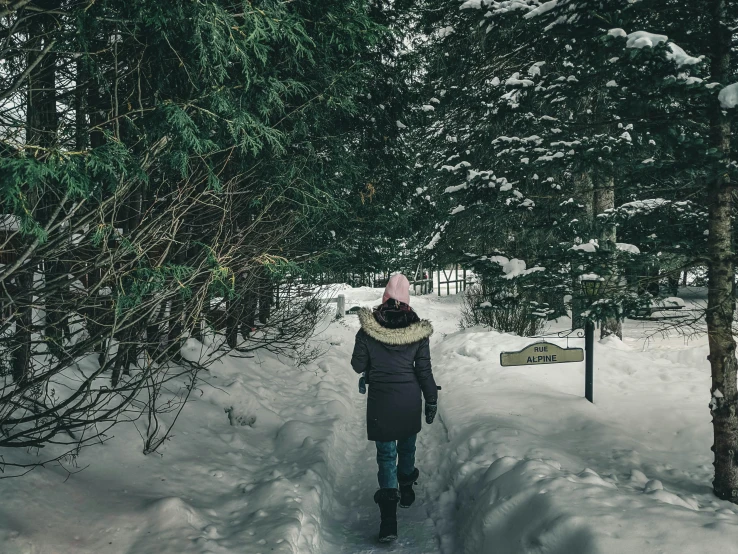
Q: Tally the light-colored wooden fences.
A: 1